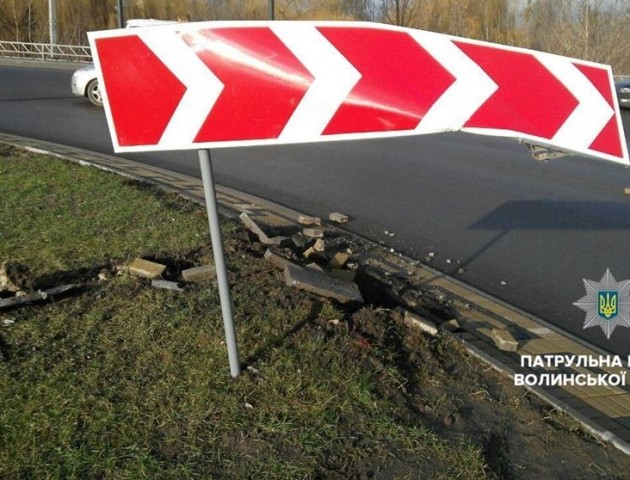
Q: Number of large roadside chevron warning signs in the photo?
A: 1